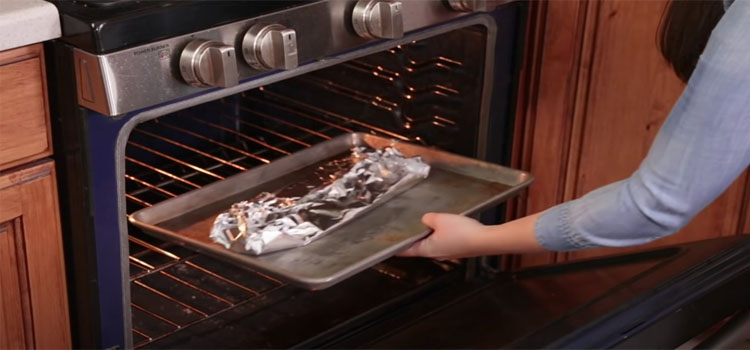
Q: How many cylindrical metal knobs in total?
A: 4